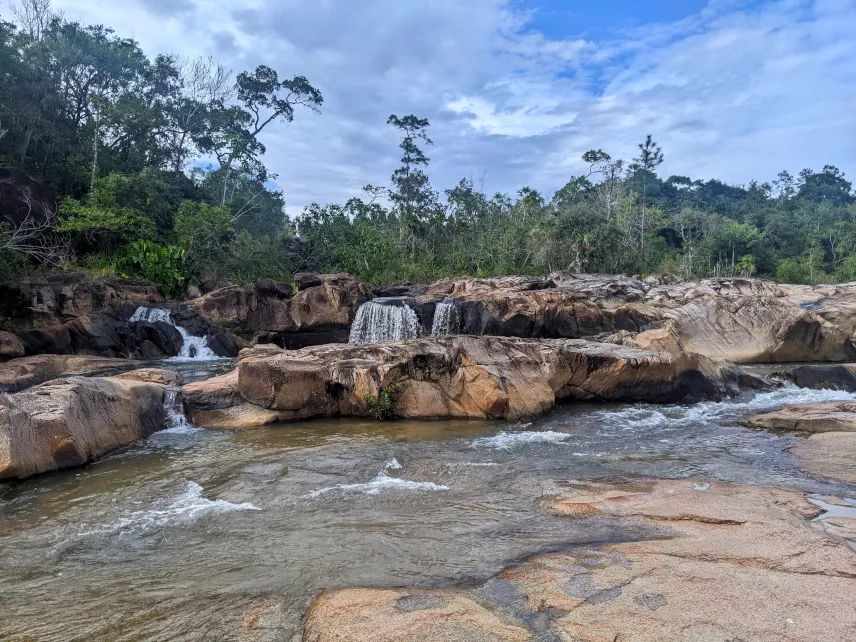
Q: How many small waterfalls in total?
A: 4